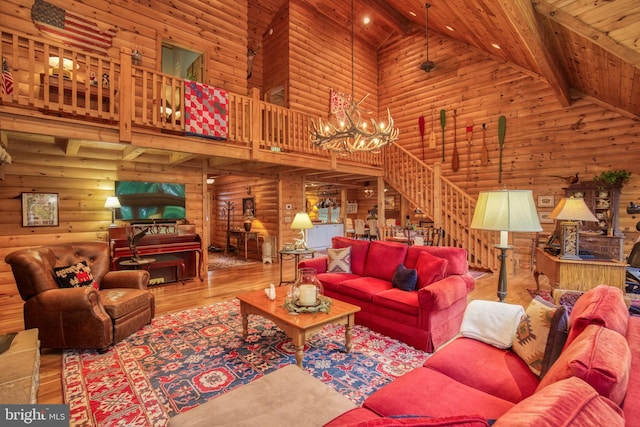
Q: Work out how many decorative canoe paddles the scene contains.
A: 7